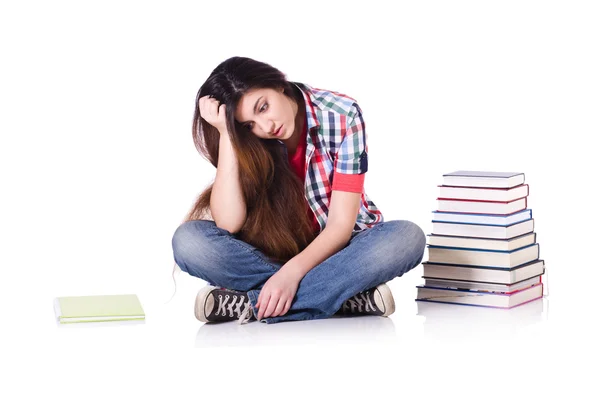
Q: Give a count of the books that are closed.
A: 11